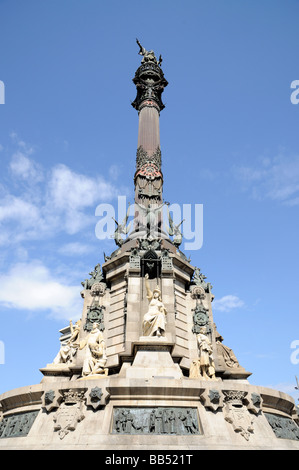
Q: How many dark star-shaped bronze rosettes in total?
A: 4